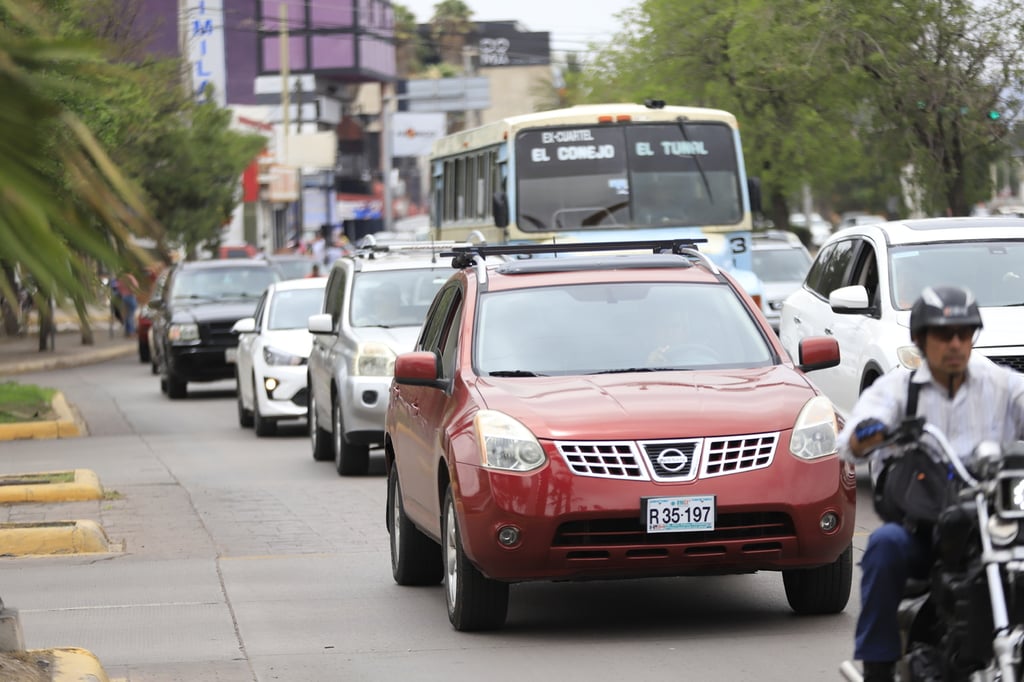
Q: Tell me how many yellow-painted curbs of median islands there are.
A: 4